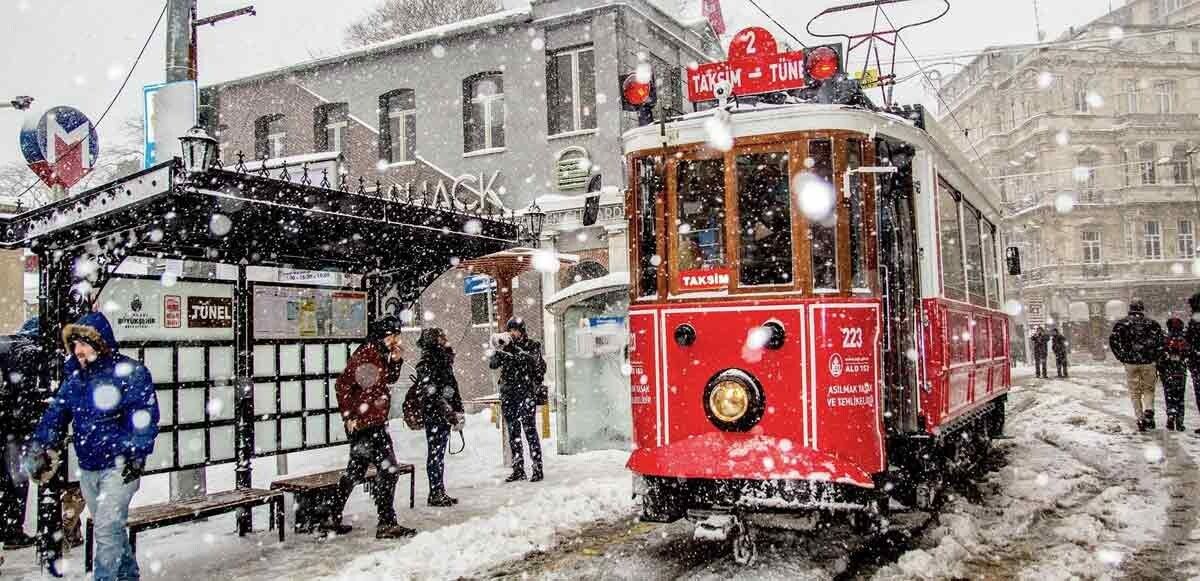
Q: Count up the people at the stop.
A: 5